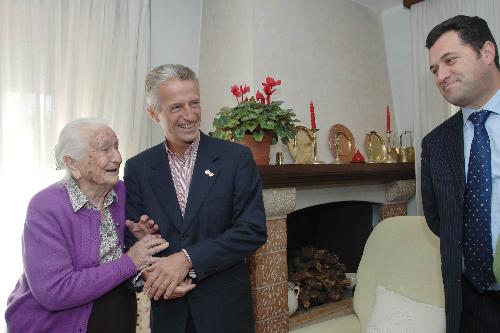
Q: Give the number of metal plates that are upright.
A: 3